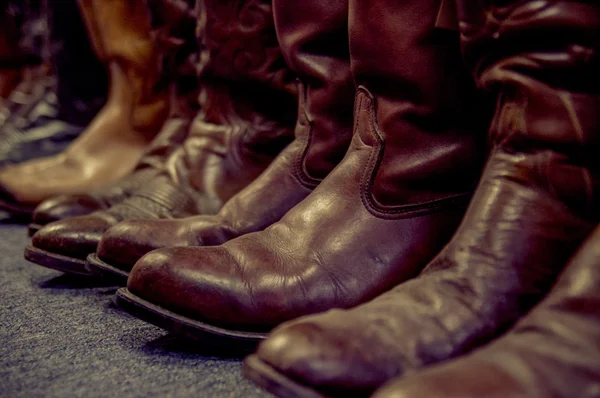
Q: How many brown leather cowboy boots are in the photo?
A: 7